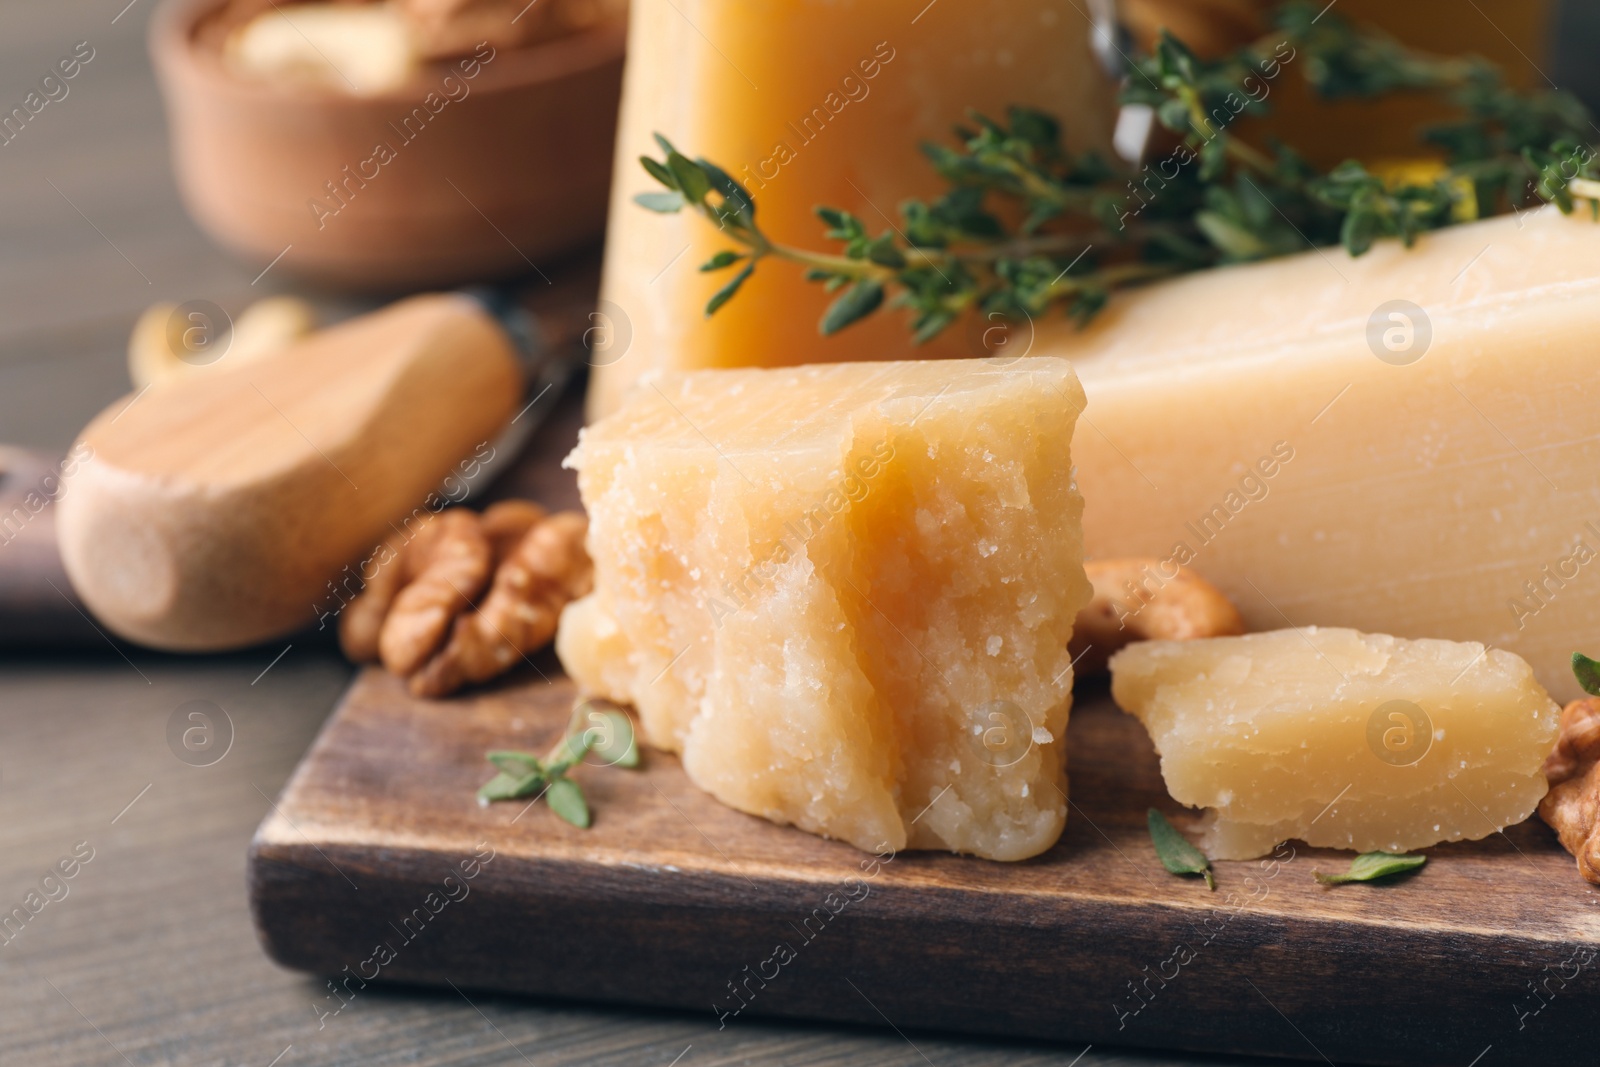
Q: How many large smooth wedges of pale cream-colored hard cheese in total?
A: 2